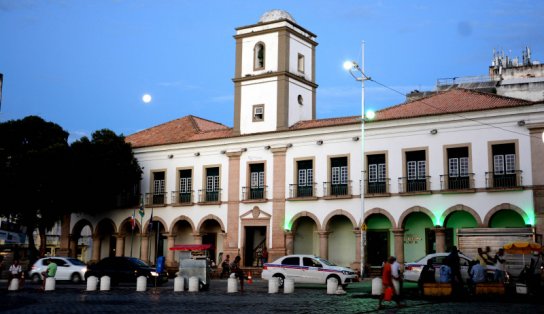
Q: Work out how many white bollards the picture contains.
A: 12